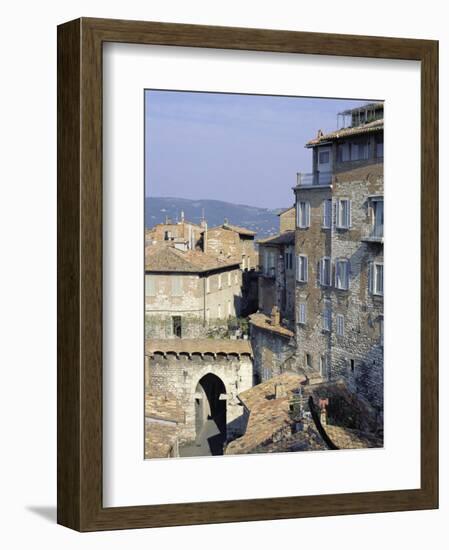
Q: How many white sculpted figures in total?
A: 0